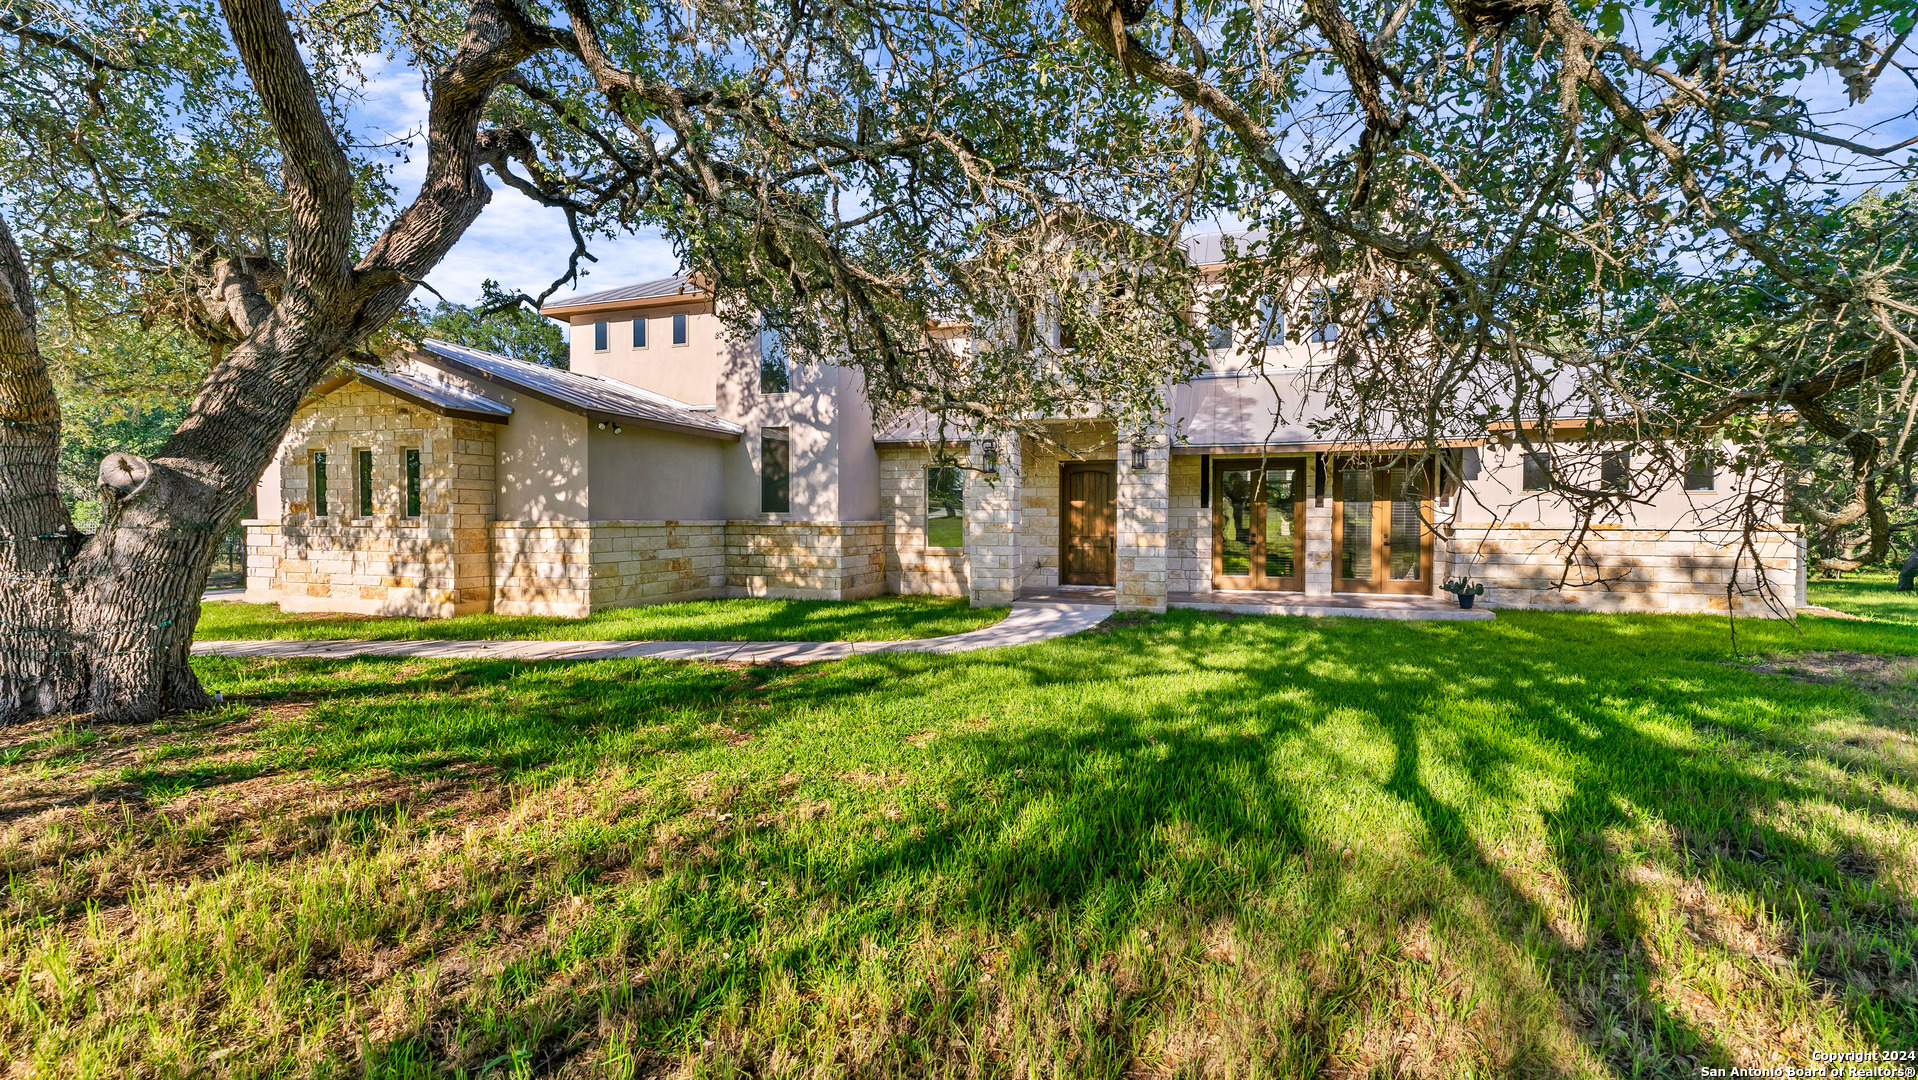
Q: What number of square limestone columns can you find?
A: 2